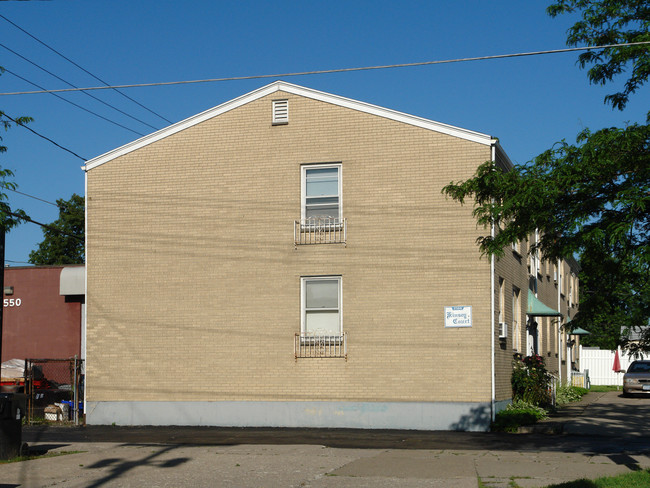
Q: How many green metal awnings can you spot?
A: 2